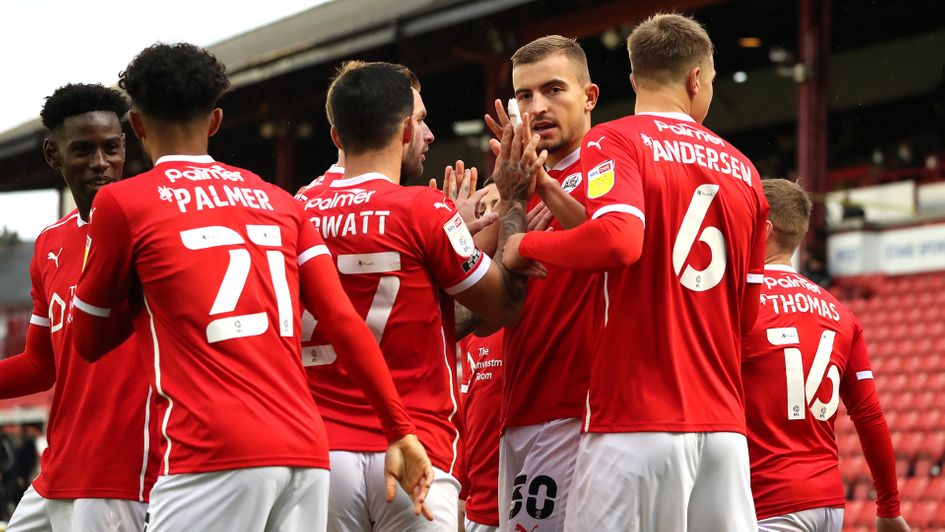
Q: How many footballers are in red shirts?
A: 8